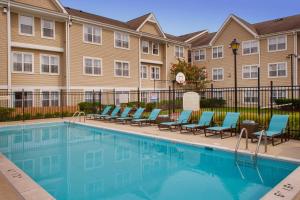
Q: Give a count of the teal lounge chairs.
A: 9